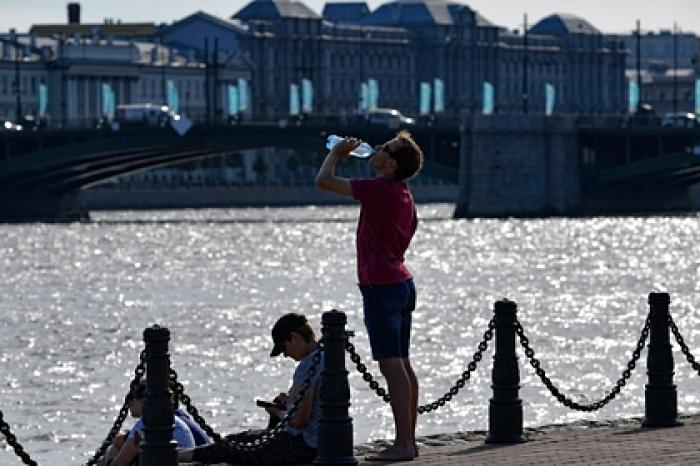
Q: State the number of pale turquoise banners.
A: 15